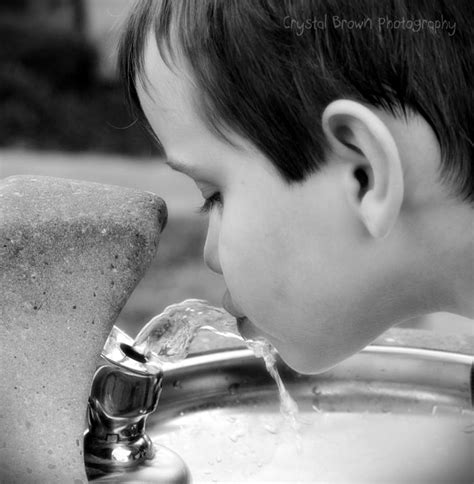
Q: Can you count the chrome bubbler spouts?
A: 1